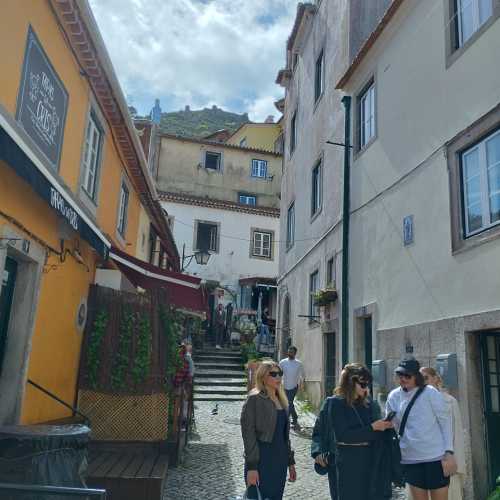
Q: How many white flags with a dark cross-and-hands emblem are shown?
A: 0